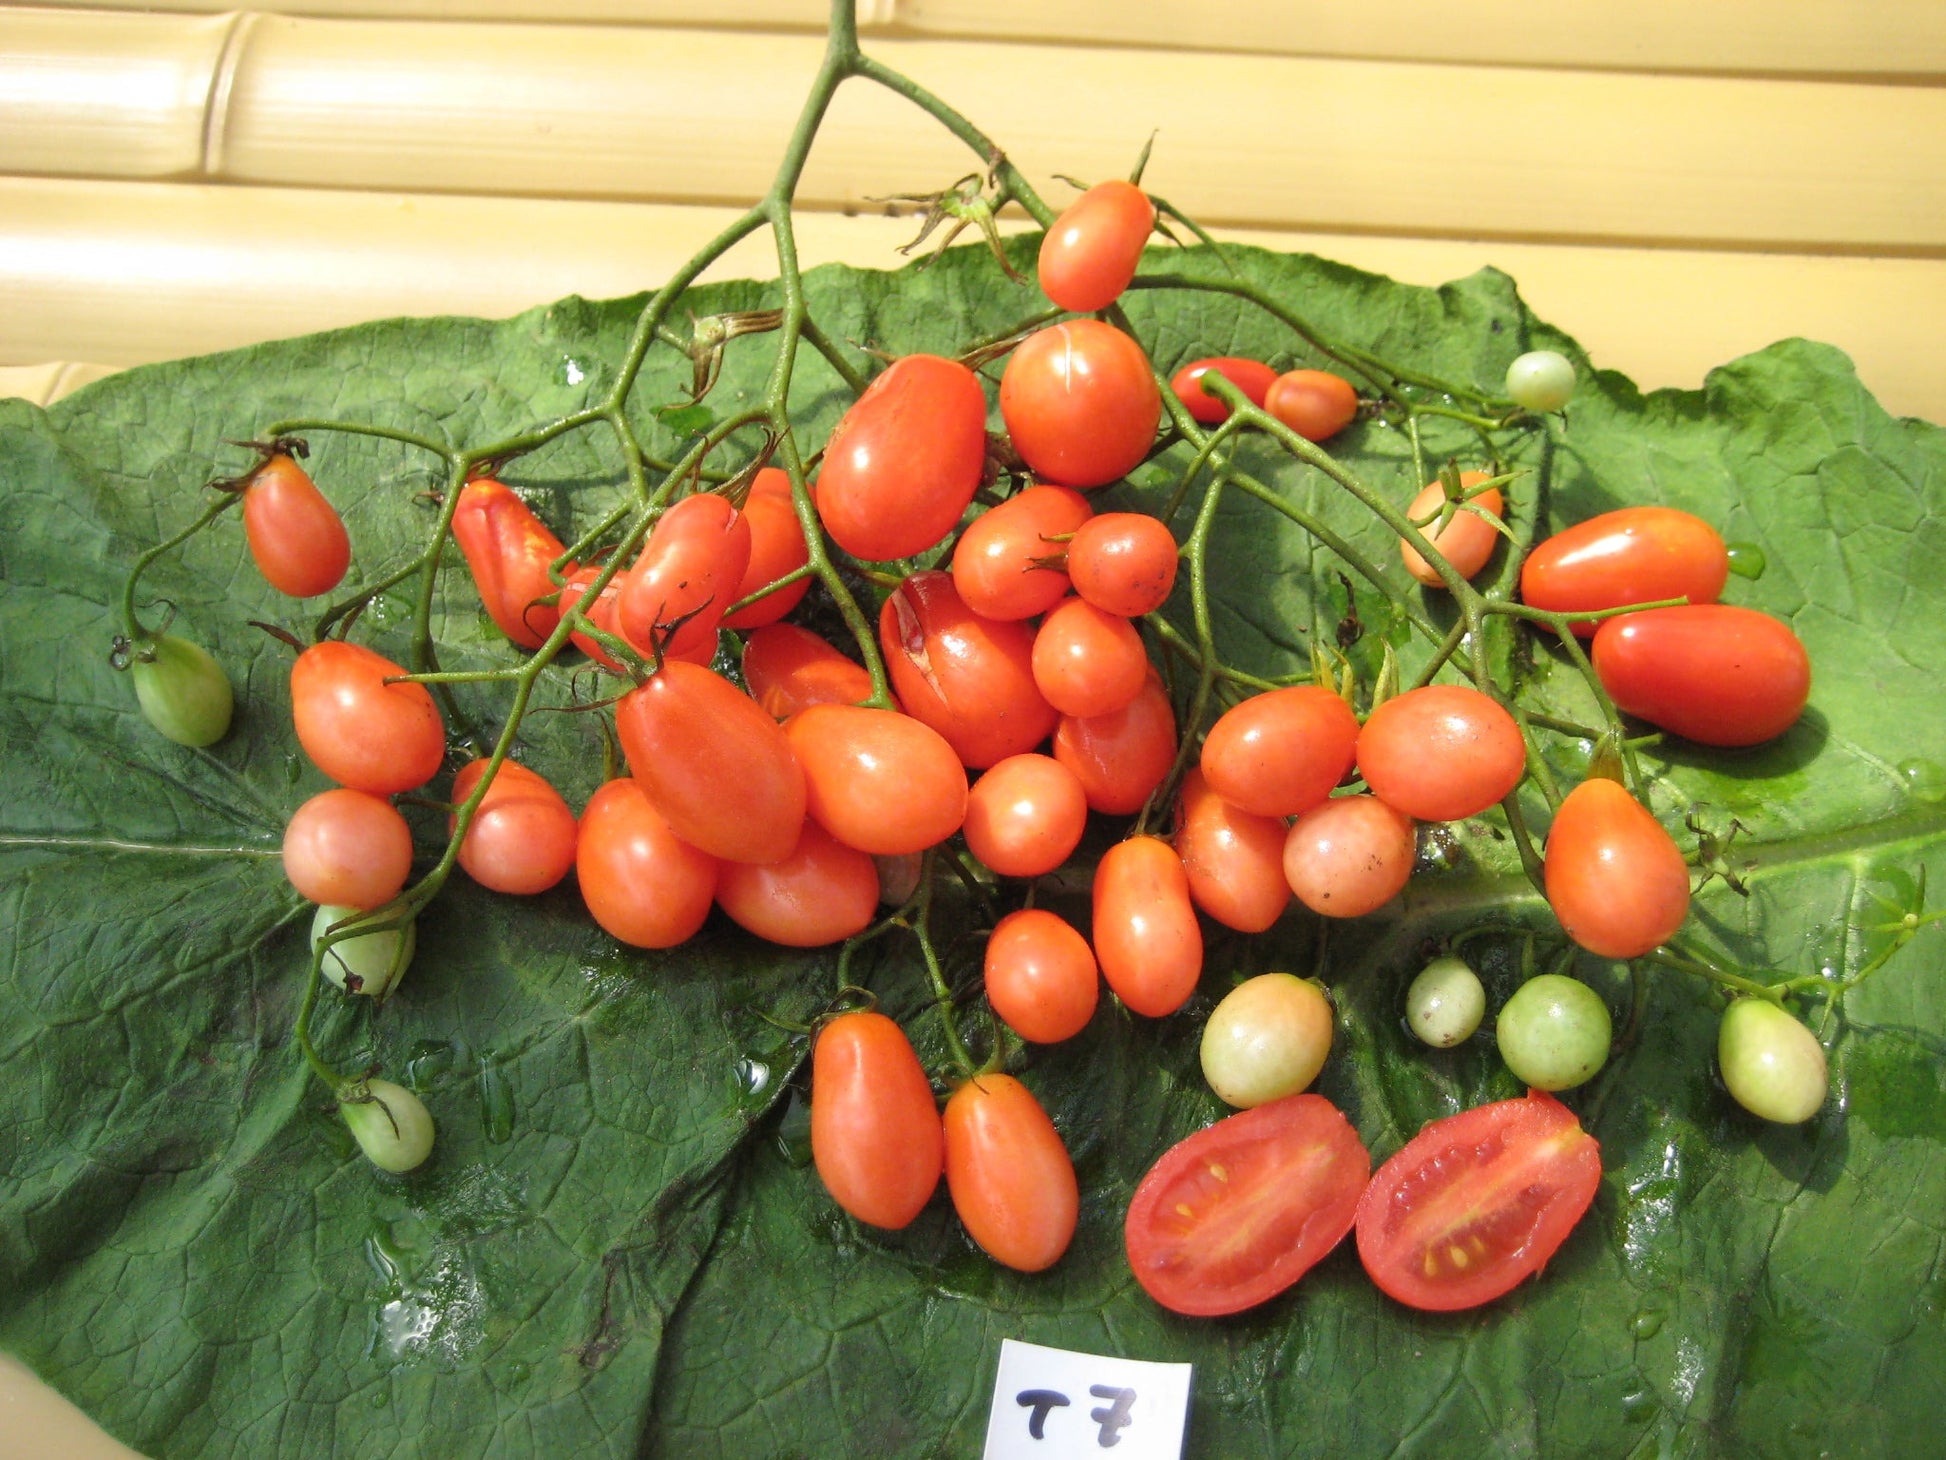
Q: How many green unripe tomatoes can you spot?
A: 8